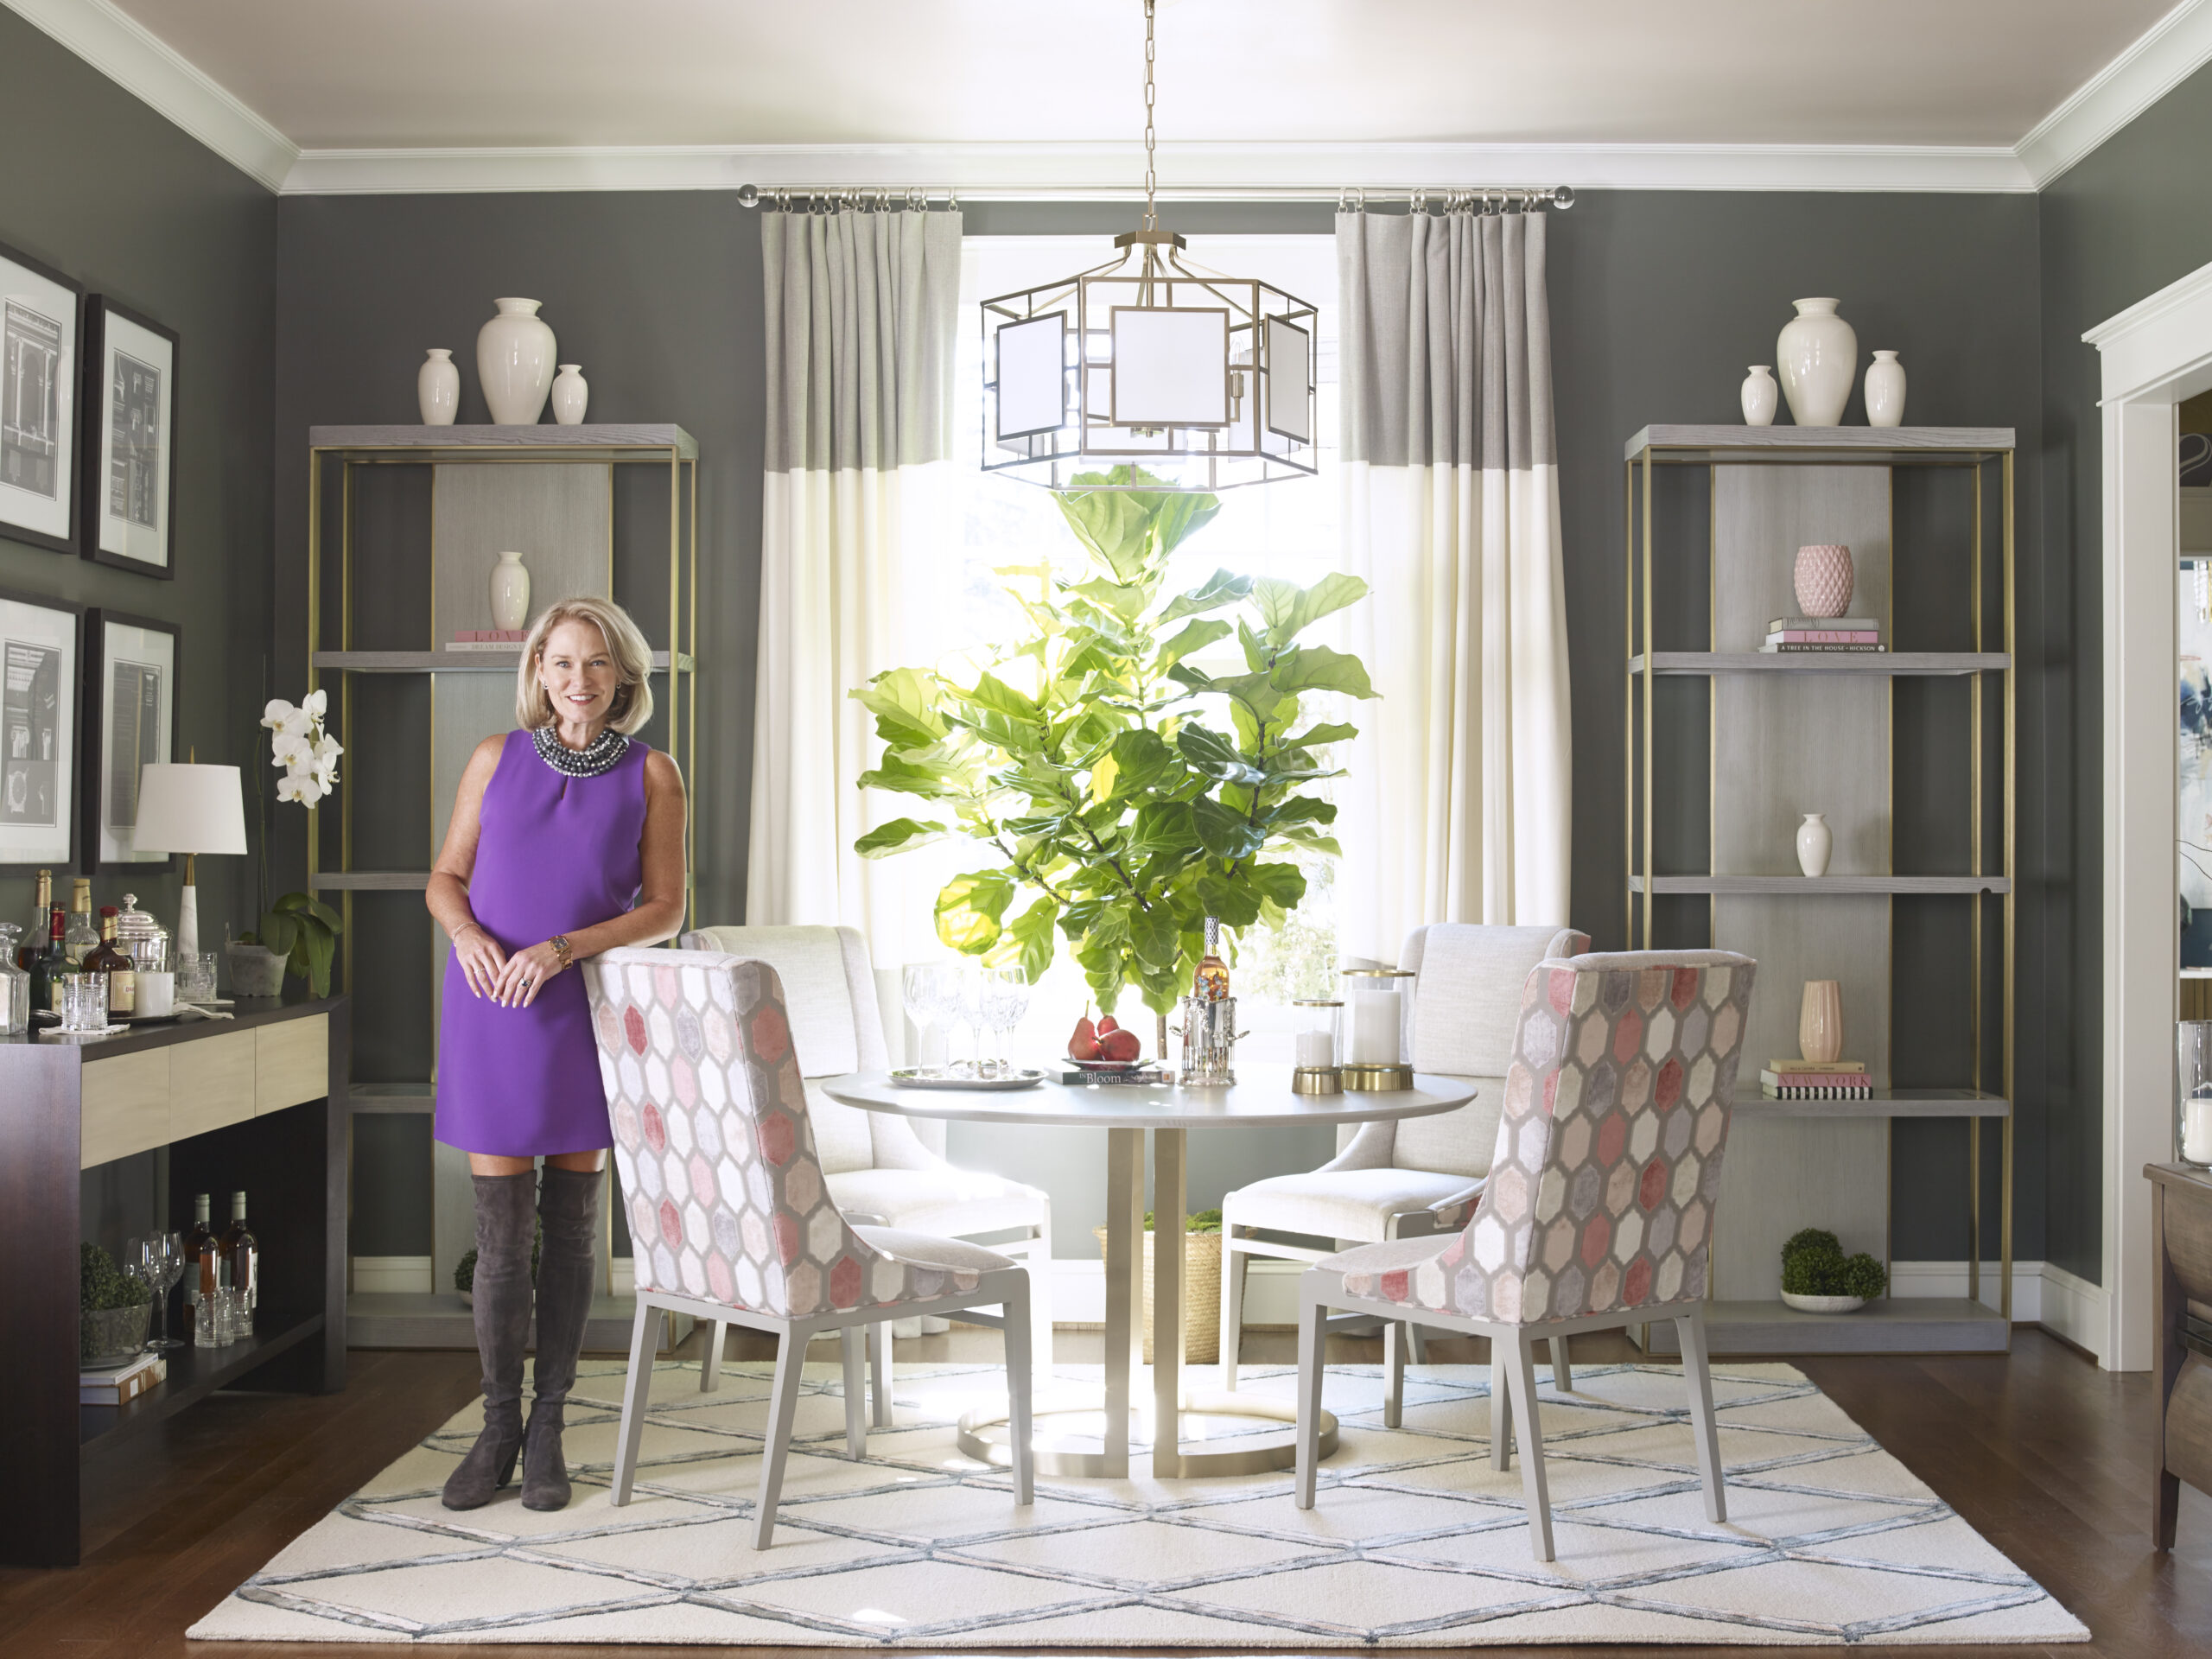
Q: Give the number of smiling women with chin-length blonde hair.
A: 1